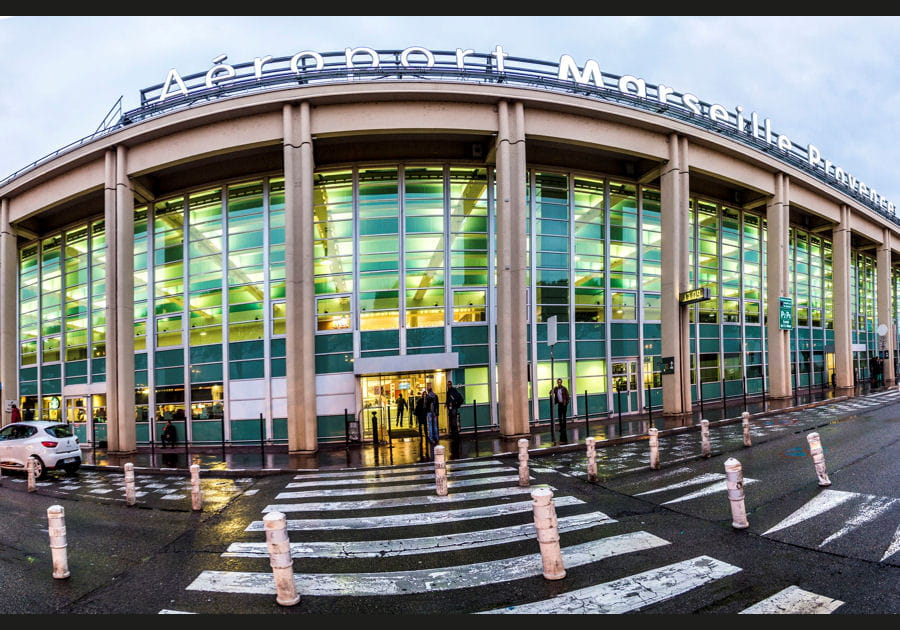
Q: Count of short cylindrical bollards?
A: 14